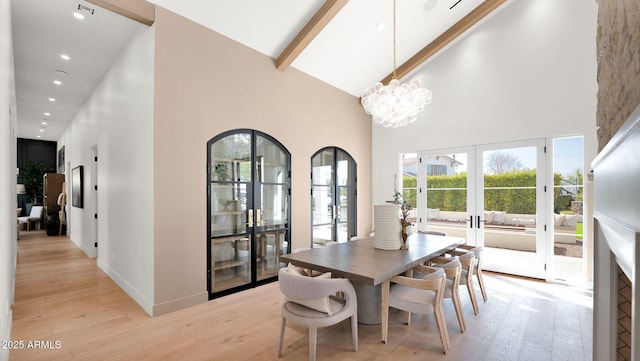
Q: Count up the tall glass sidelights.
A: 2